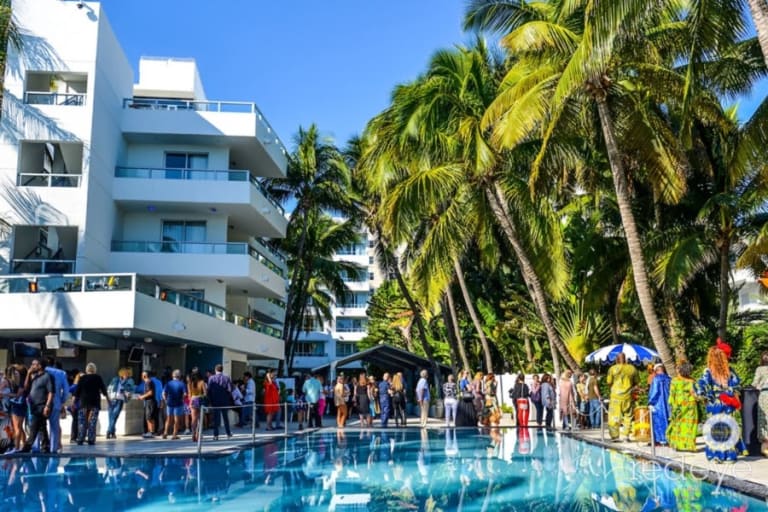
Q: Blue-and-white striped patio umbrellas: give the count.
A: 1